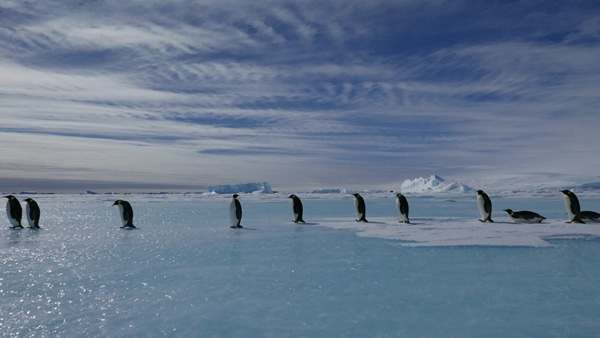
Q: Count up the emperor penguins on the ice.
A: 11